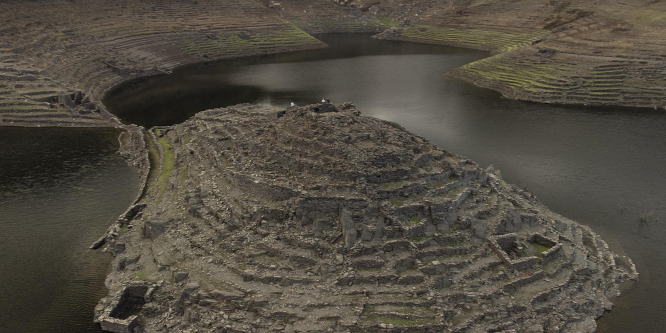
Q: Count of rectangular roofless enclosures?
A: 2